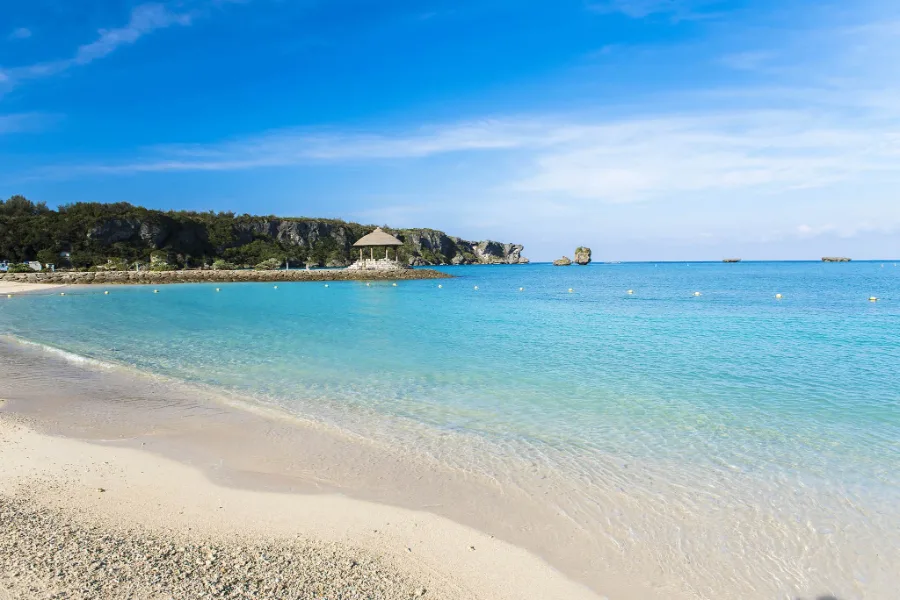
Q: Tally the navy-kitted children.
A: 0